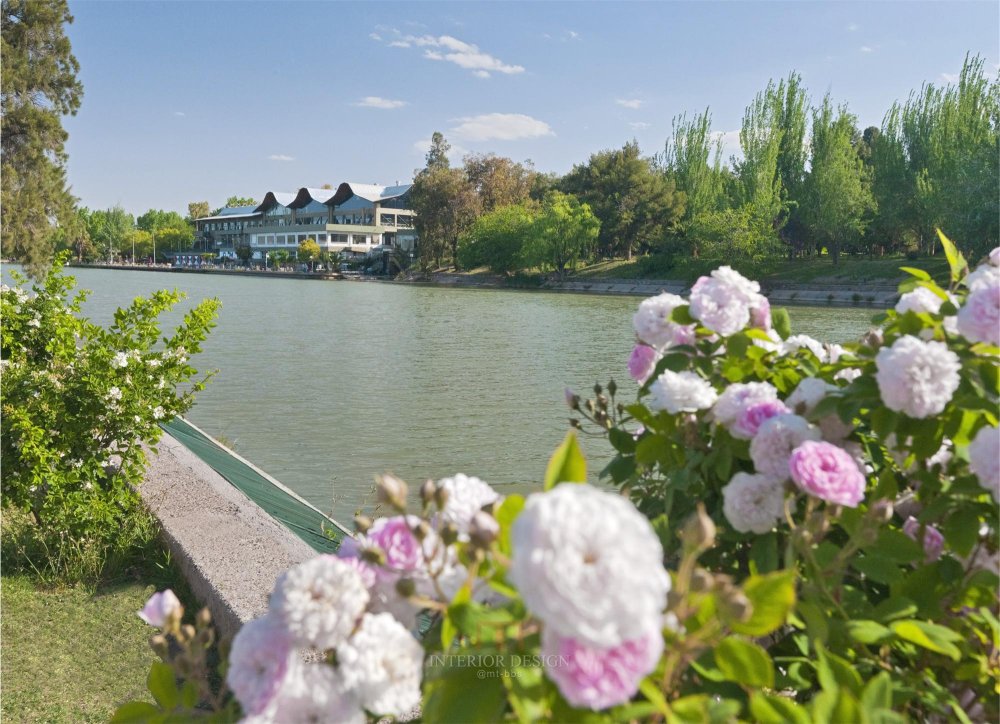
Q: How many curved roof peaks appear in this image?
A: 3